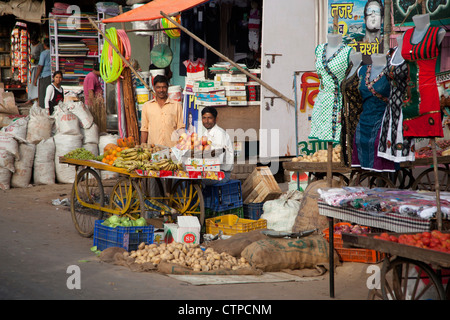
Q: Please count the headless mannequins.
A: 5